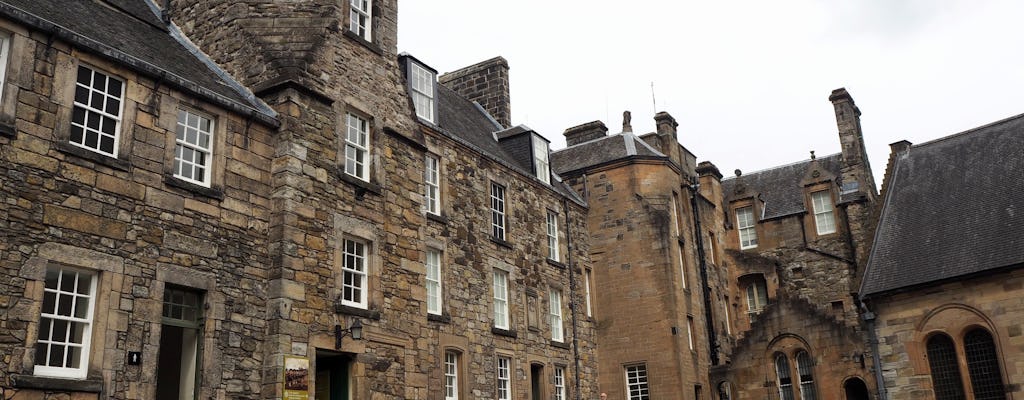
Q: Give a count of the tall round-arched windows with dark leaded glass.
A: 2